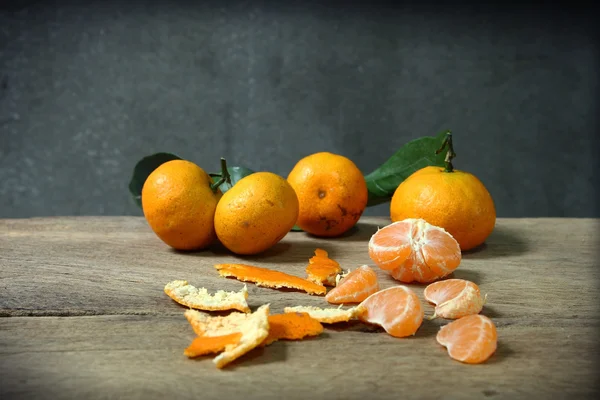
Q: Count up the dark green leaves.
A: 3